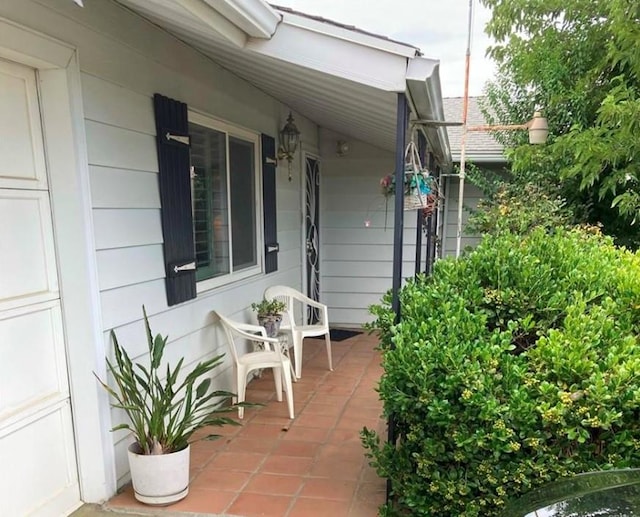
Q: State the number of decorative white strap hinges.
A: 4